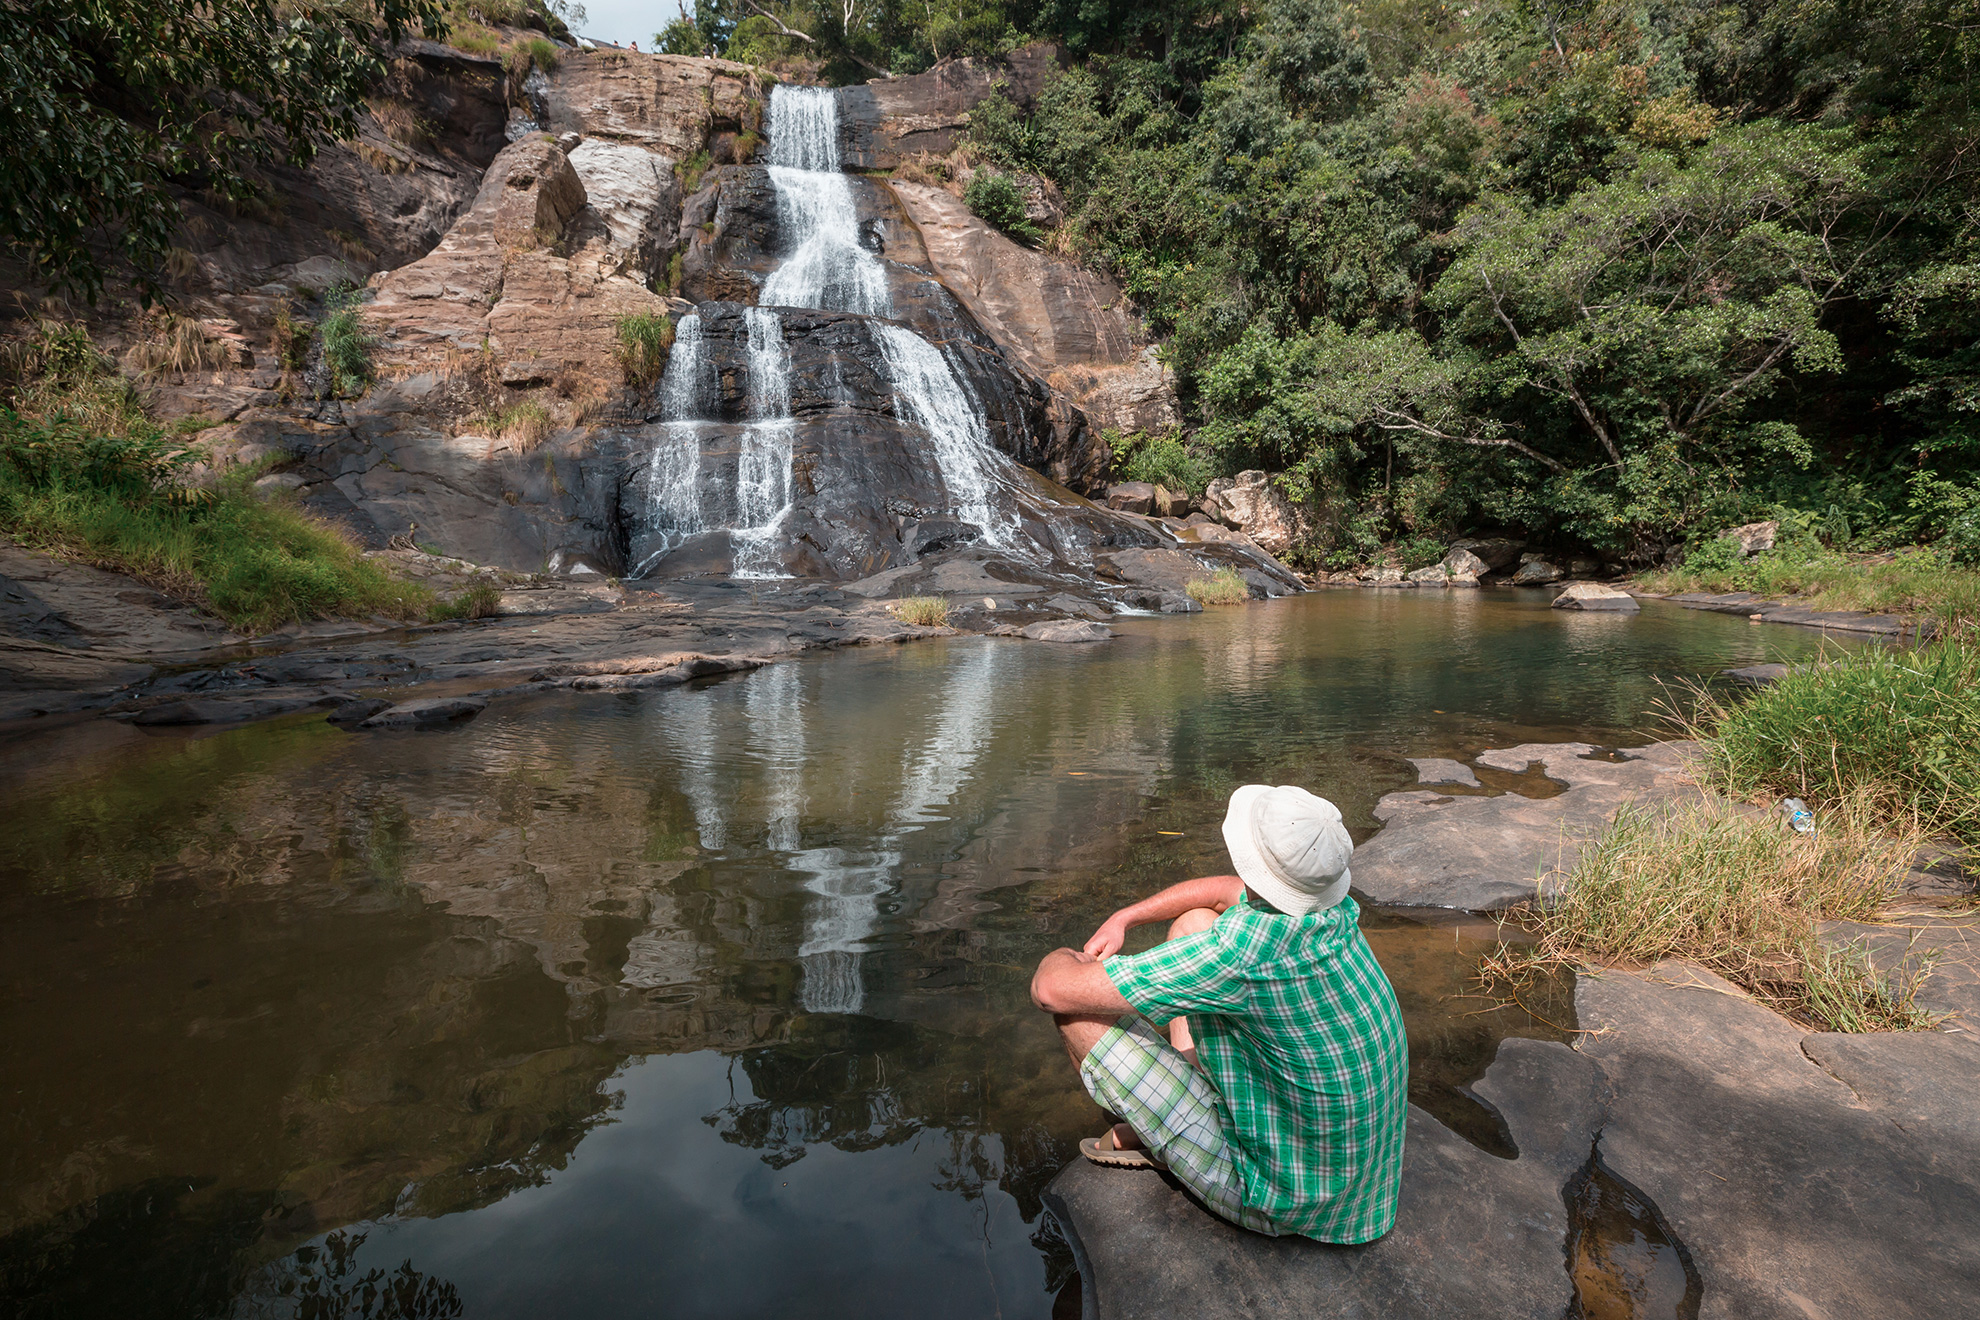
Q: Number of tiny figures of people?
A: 4